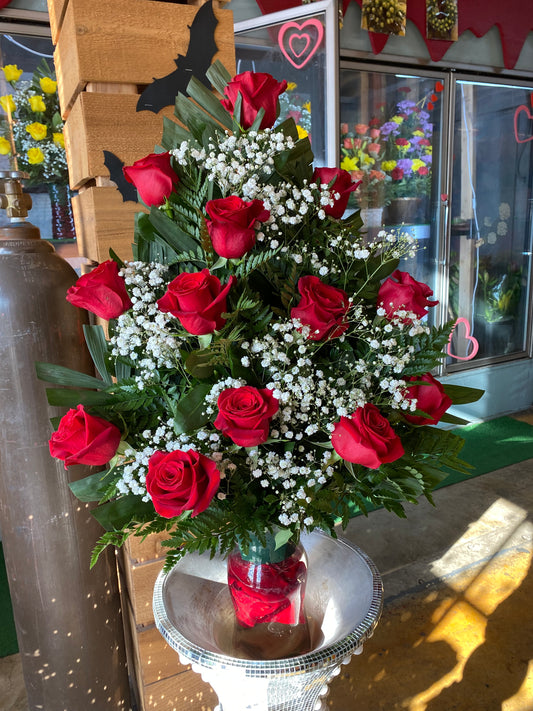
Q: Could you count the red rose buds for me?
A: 13